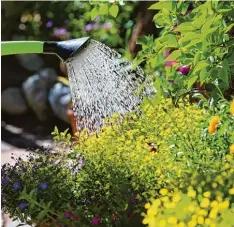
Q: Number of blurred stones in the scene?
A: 4